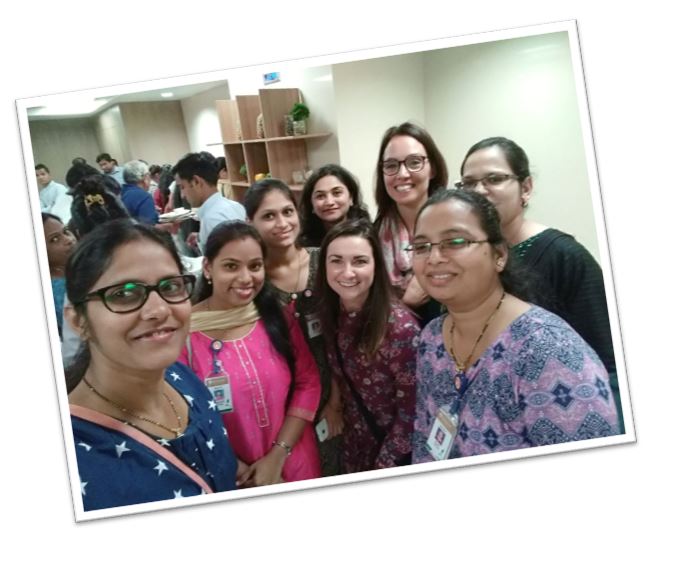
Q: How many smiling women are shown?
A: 8